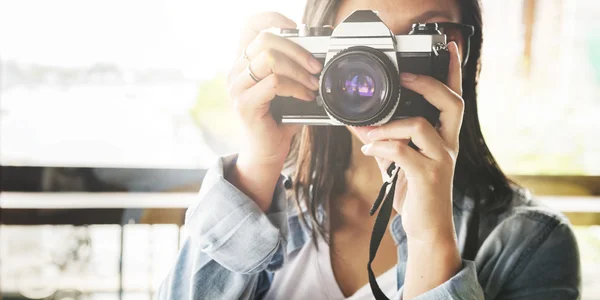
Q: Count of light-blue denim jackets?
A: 1